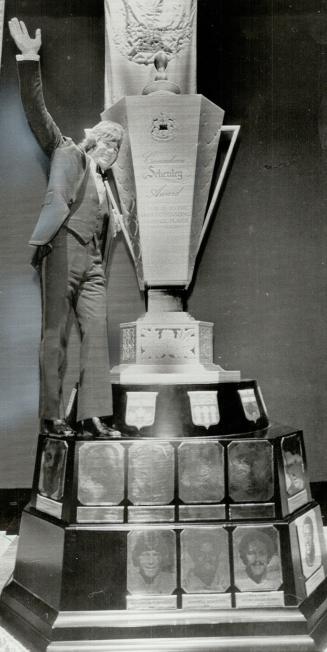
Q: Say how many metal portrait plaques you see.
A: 10